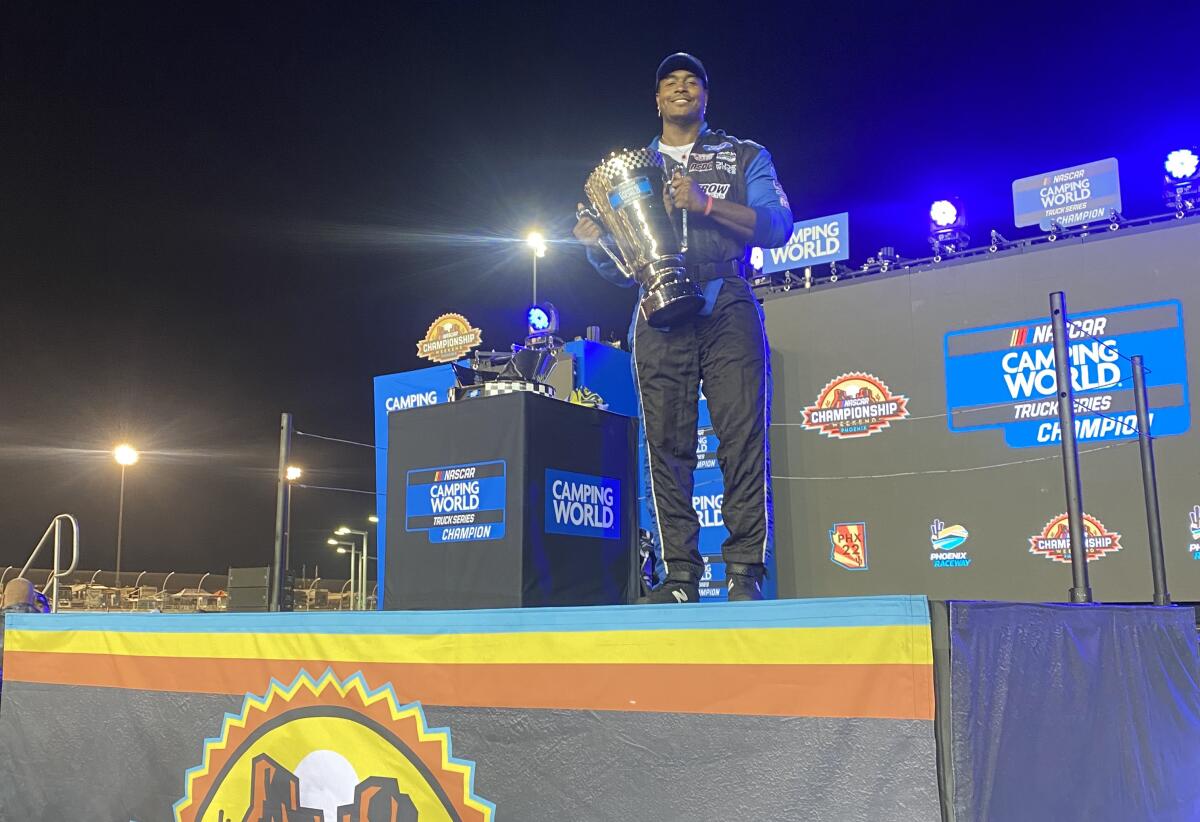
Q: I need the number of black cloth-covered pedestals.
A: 1